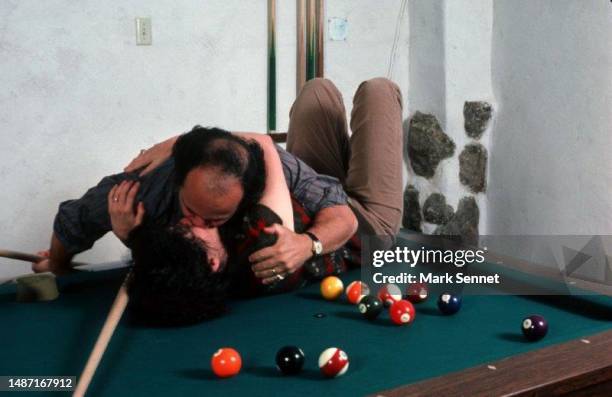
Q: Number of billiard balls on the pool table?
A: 11